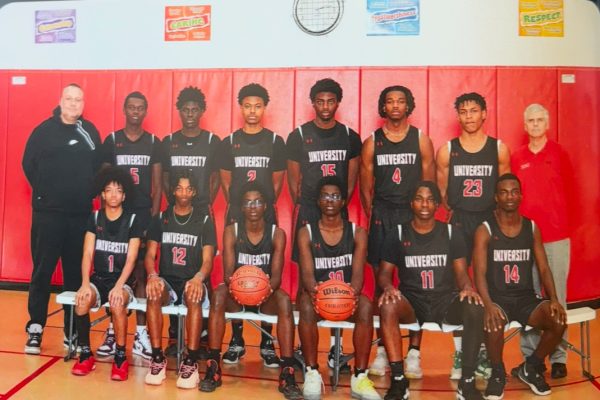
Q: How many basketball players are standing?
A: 6